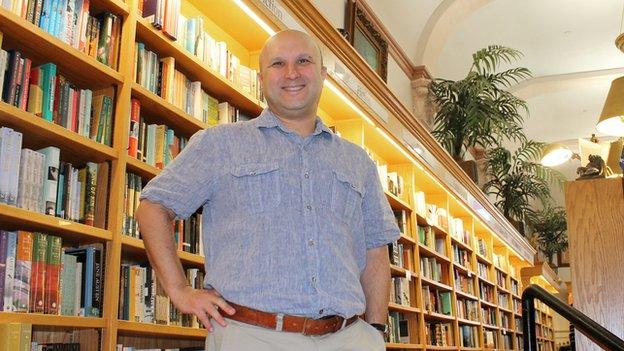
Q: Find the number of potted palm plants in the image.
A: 3